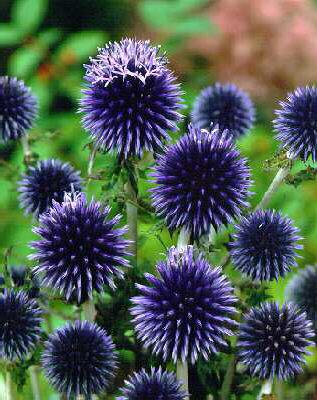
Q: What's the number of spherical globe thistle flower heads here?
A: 14